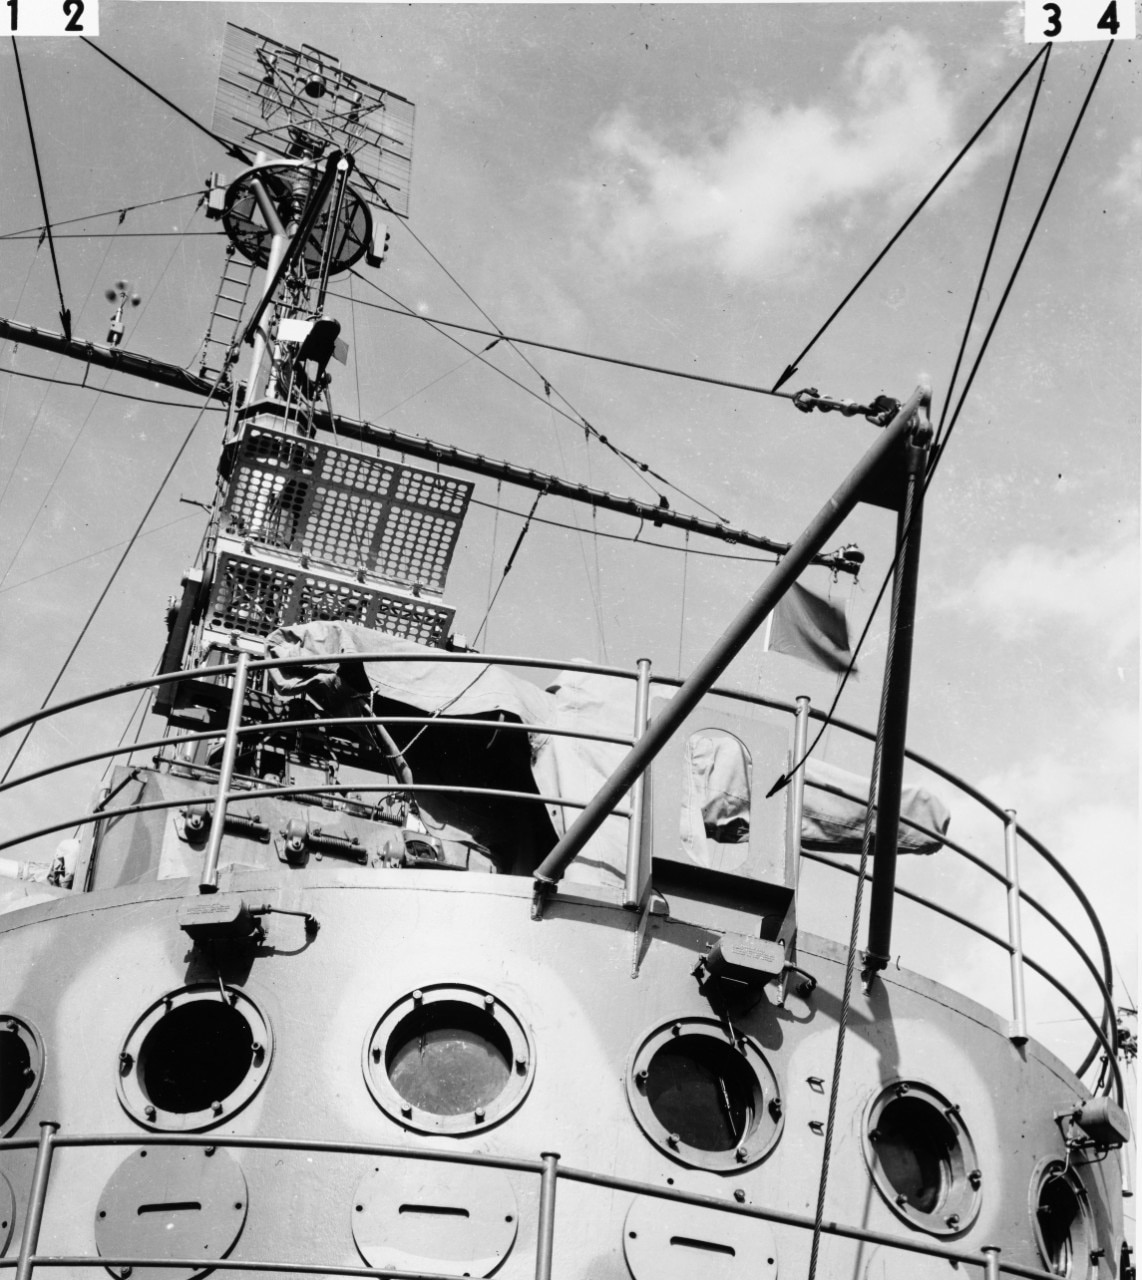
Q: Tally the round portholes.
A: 6